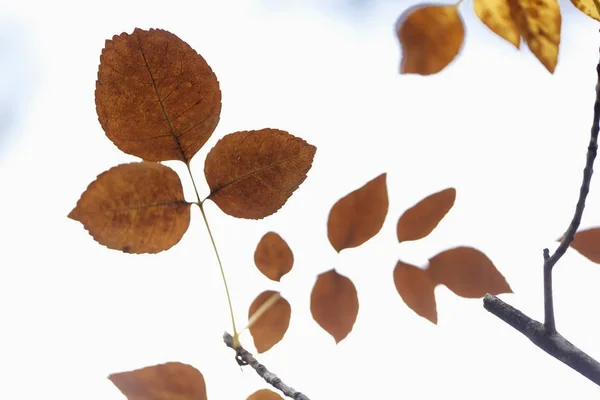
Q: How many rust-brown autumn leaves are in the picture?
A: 14